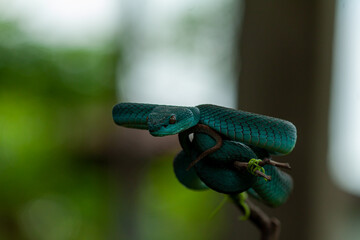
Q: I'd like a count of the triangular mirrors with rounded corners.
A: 0